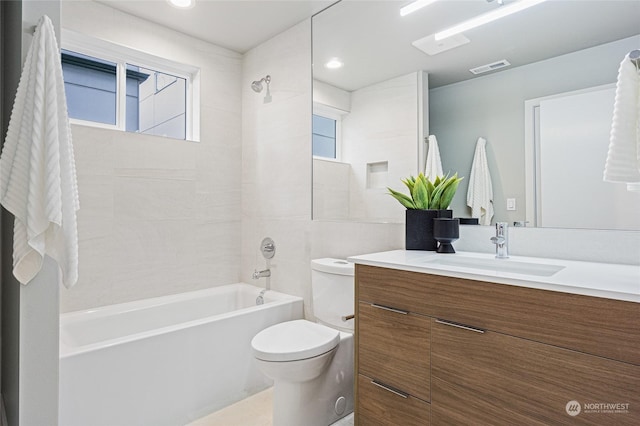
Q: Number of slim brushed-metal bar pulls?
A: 3